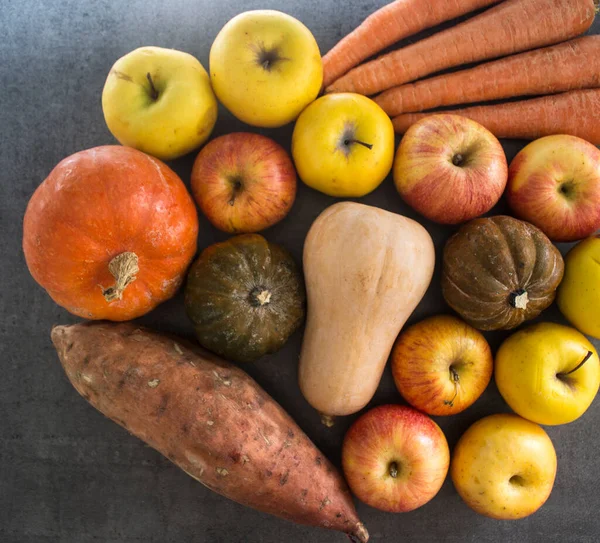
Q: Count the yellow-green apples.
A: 6